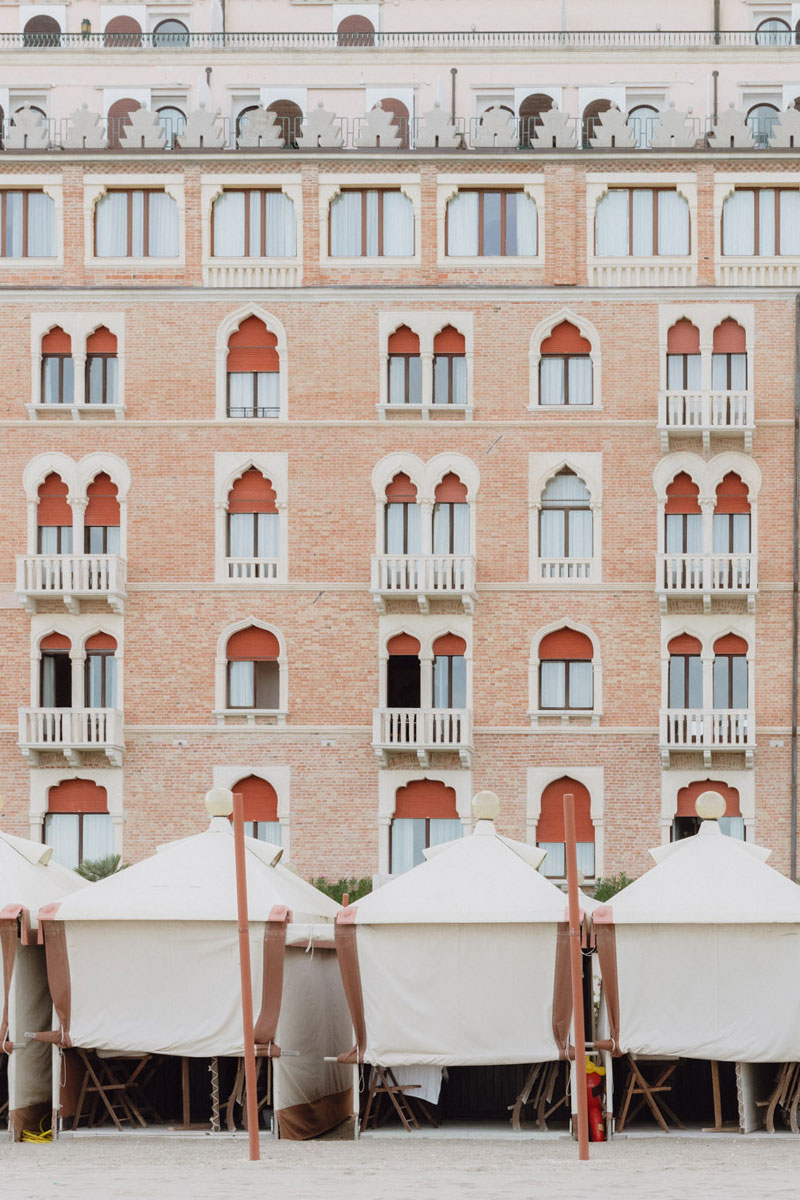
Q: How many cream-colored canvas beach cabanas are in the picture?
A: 4